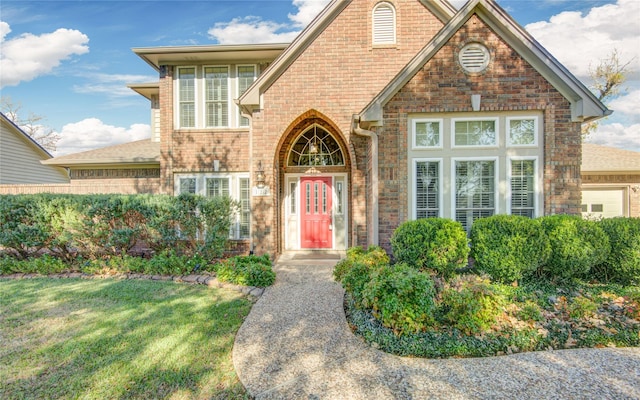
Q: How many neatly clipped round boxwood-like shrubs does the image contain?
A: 4